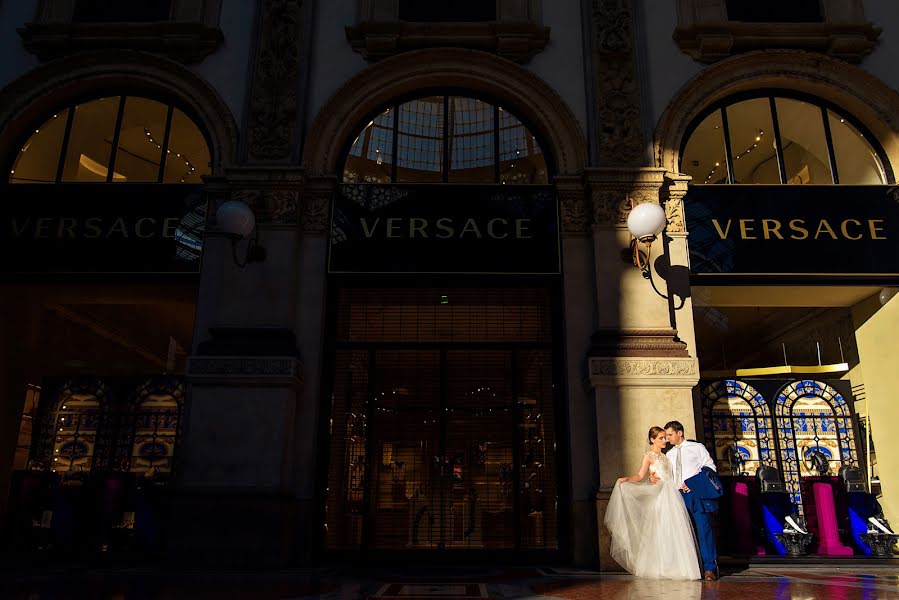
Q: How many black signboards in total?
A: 3